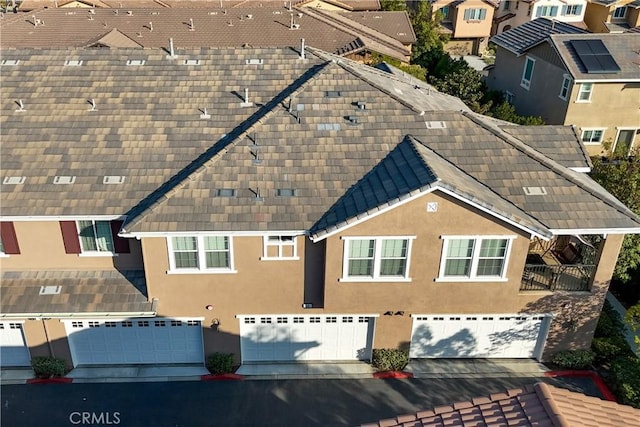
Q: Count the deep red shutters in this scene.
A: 3